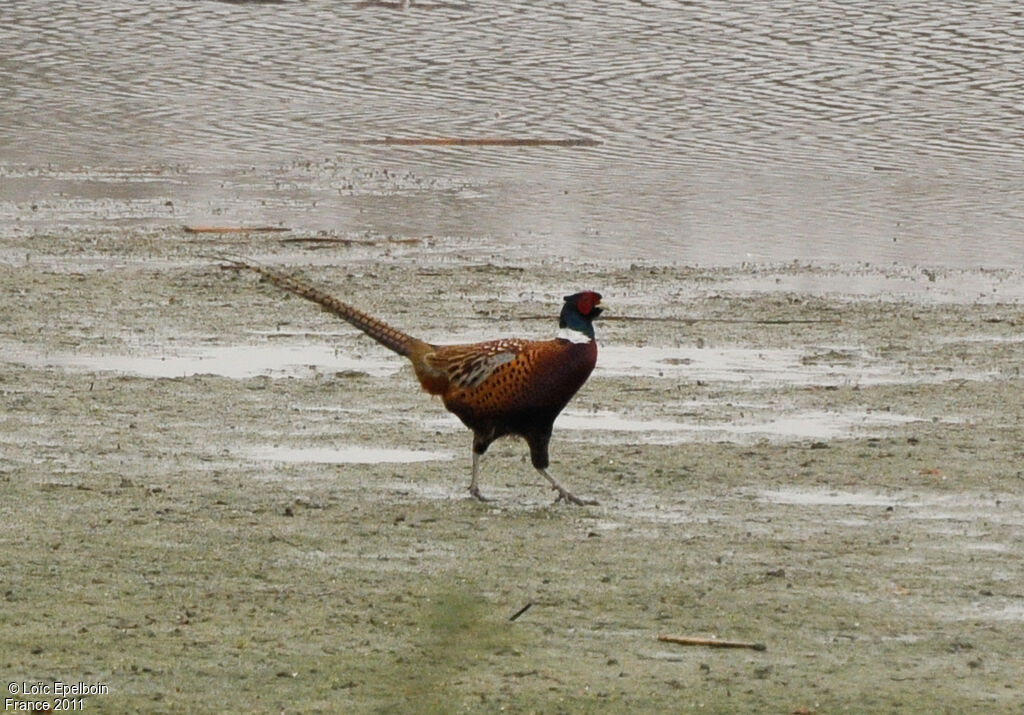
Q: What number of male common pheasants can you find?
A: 1